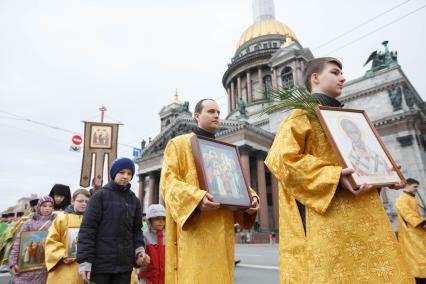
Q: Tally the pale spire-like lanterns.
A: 1